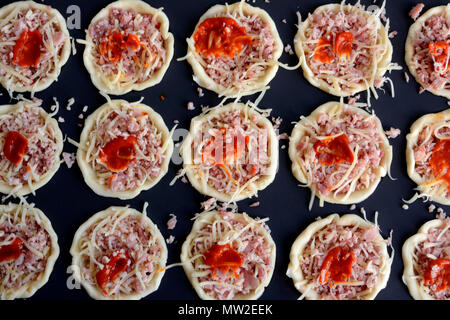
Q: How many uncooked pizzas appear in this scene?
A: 15